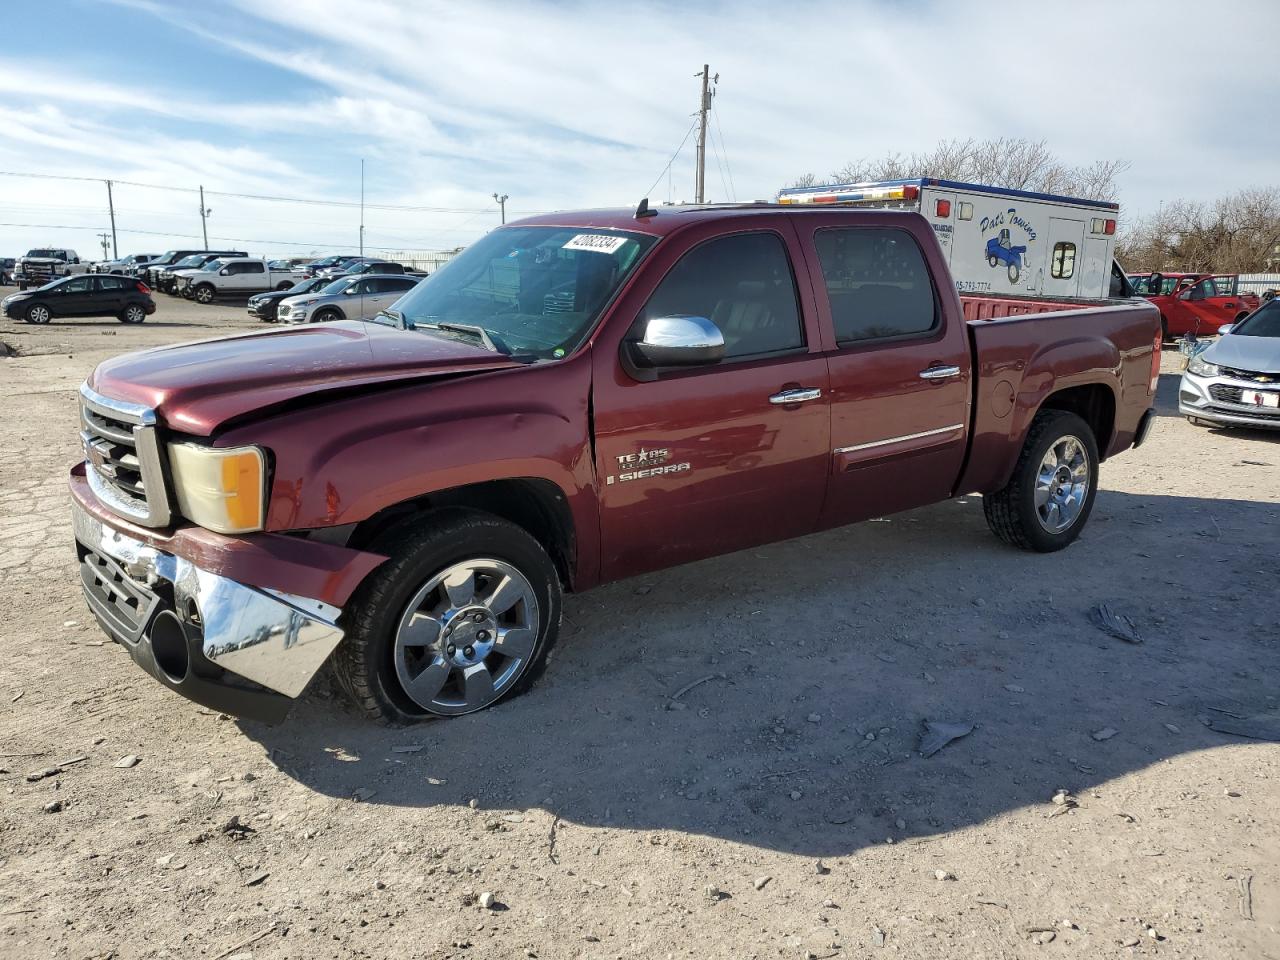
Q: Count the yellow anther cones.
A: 0